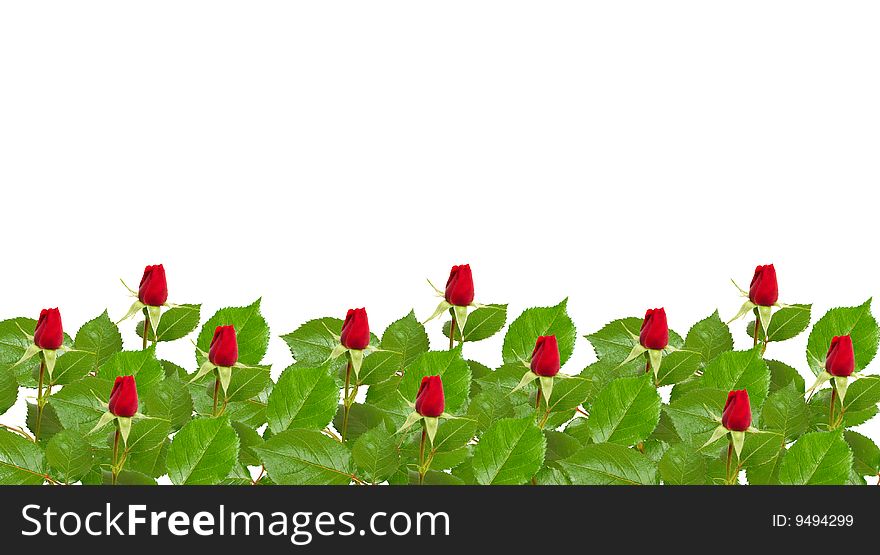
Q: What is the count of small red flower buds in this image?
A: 12